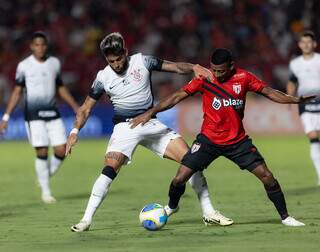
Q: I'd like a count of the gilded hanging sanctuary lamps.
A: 0